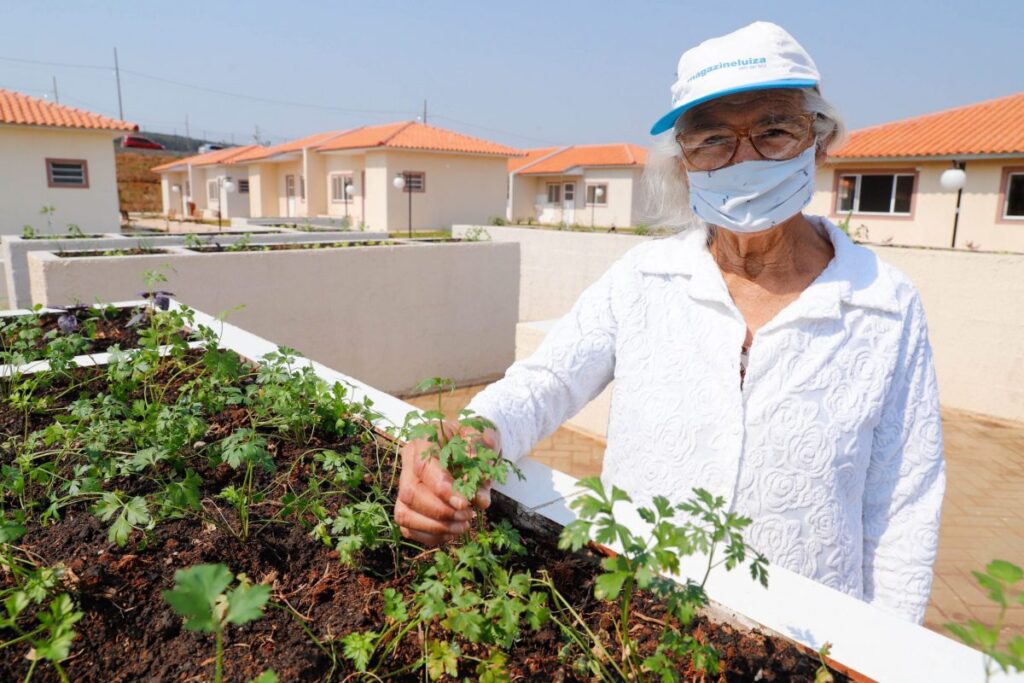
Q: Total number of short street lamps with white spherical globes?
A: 6